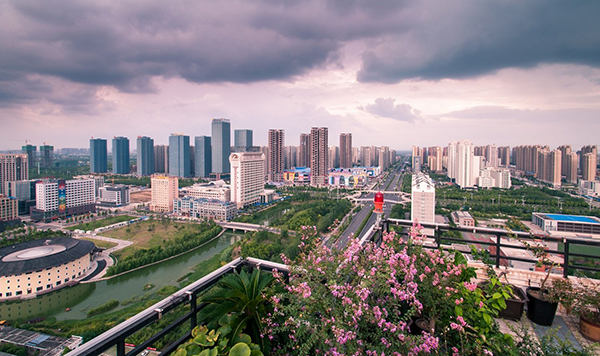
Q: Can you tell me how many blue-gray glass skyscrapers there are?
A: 7